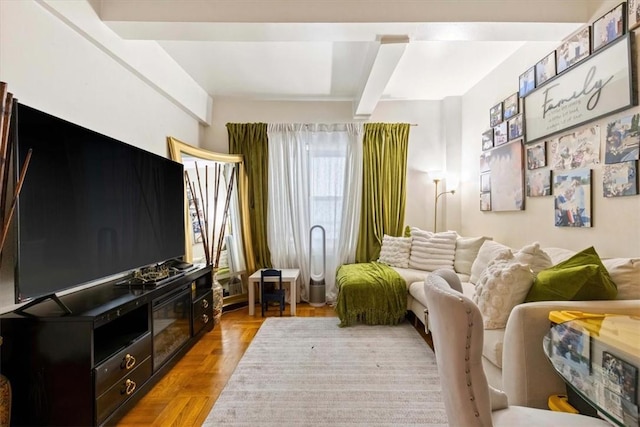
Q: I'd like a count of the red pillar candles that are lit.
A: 0